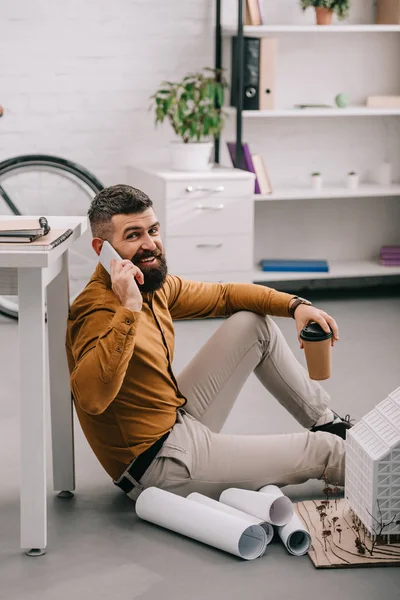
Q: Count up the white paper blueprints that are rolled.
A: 4